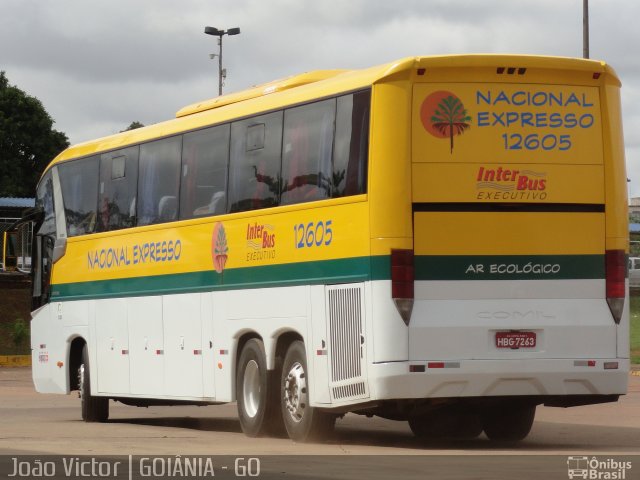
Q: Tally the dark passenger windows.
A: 7